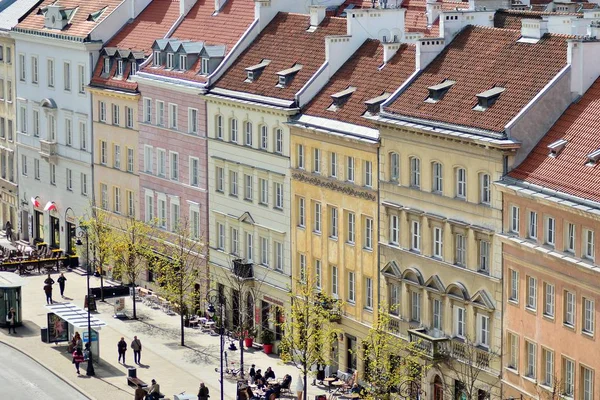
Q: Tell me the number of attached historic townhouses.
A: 8